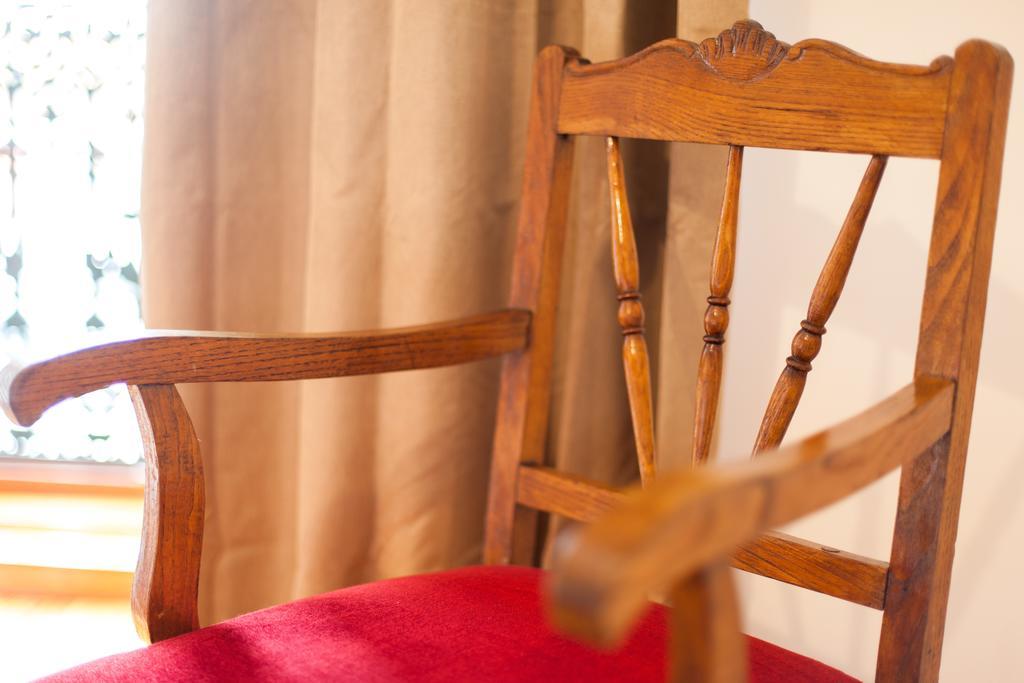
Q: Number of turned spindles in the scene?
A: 3